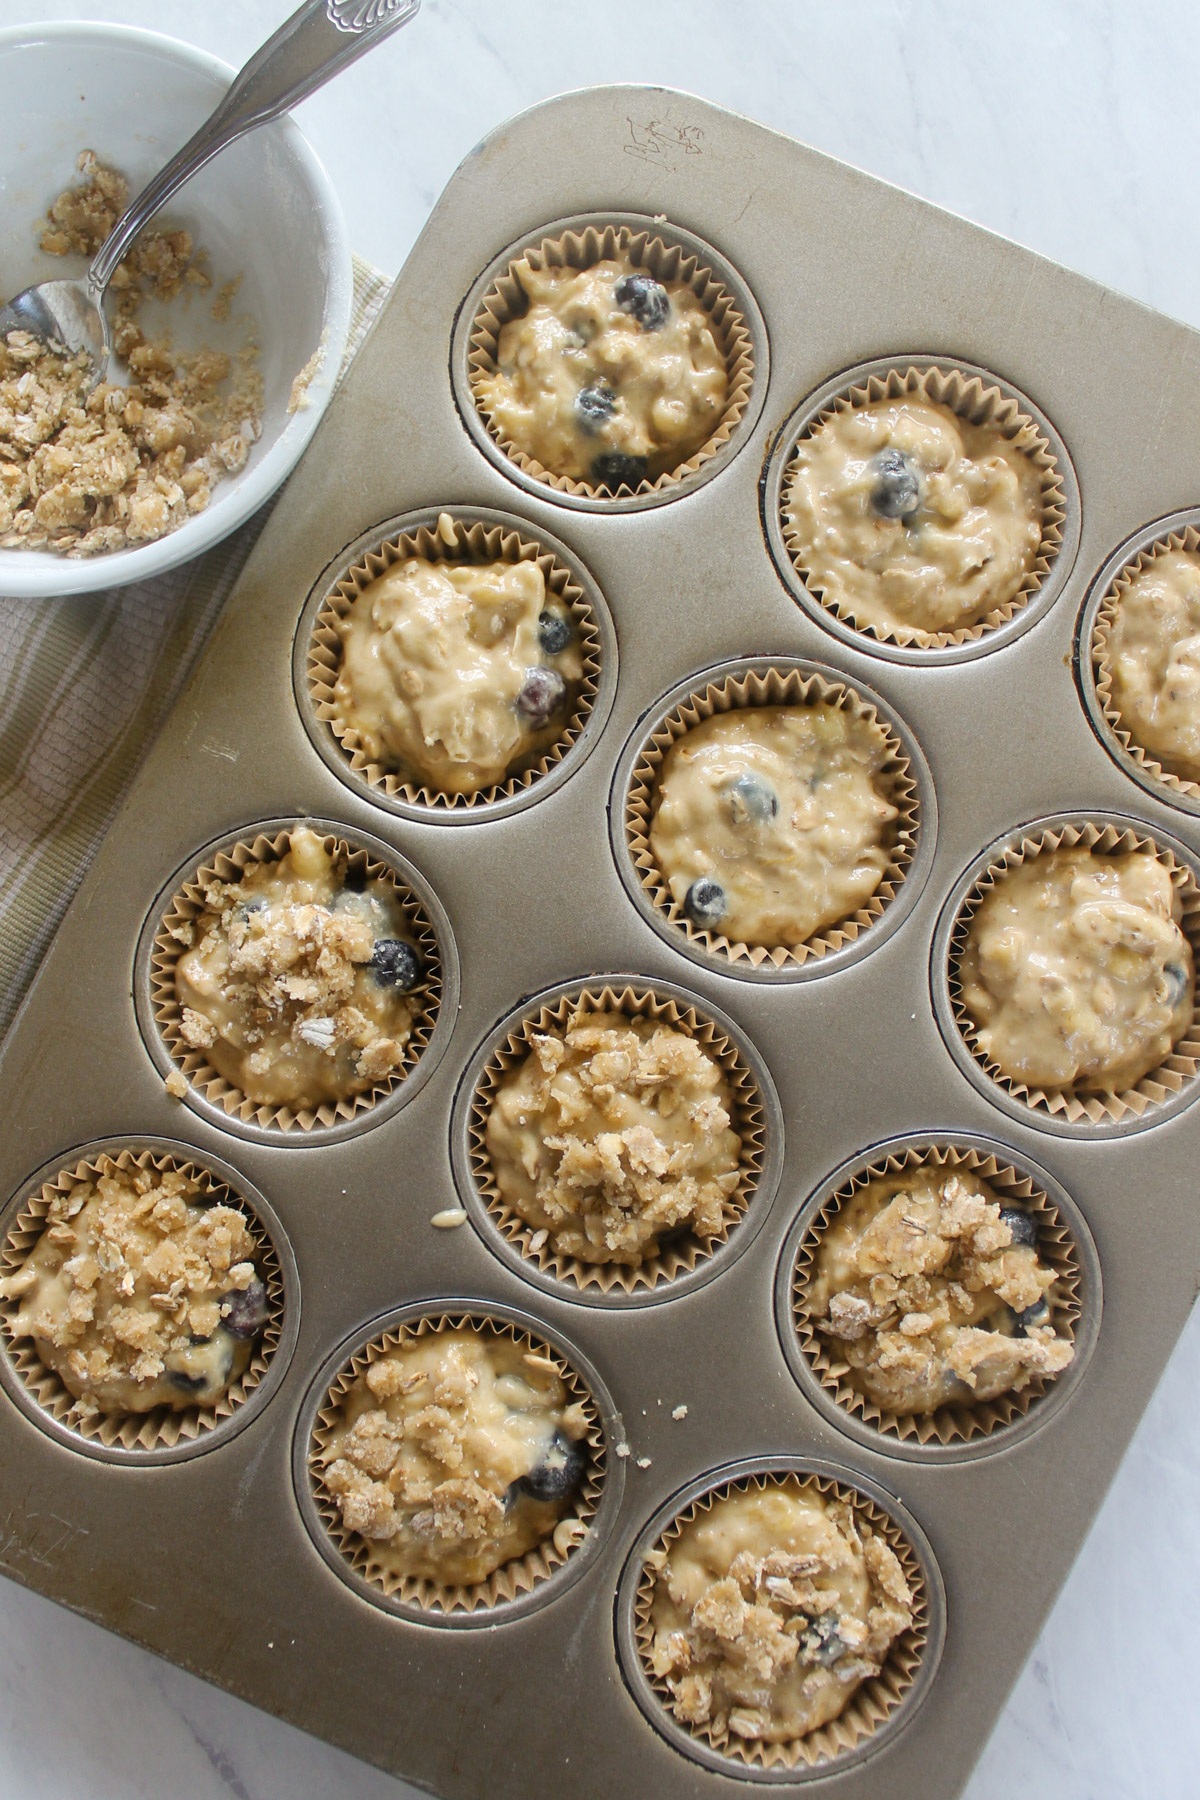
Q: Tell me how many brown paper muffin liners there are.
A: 12